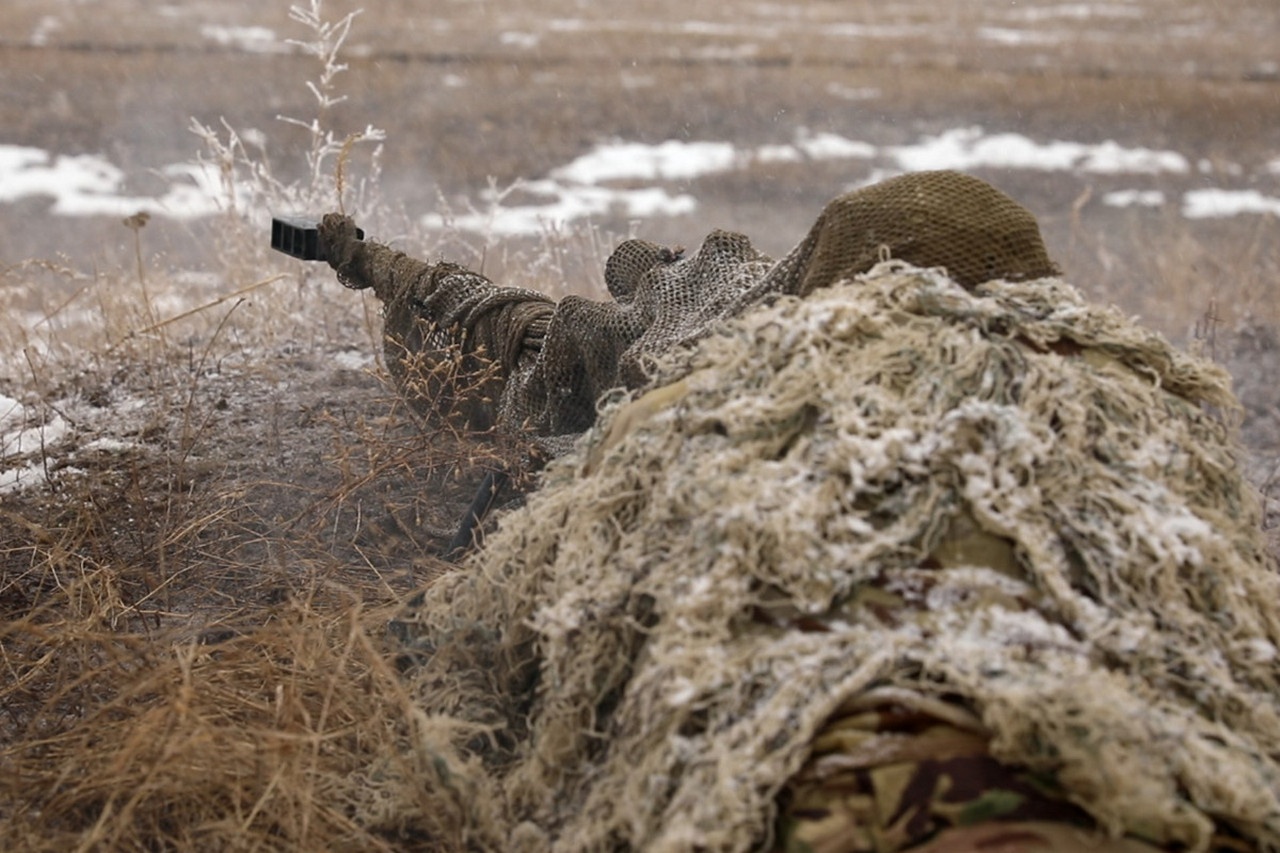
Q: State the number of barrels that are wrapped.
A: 1